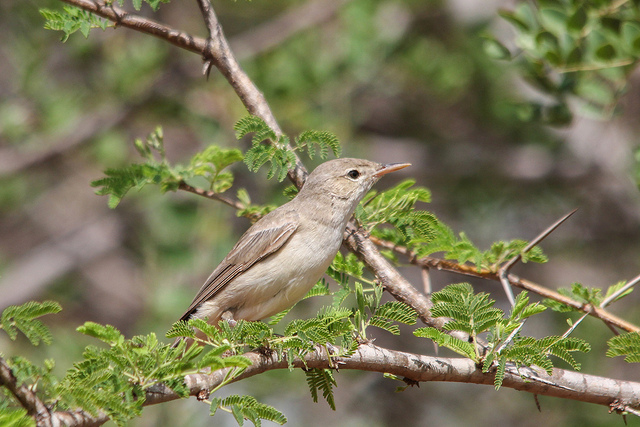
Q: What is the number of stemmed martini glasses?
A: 0